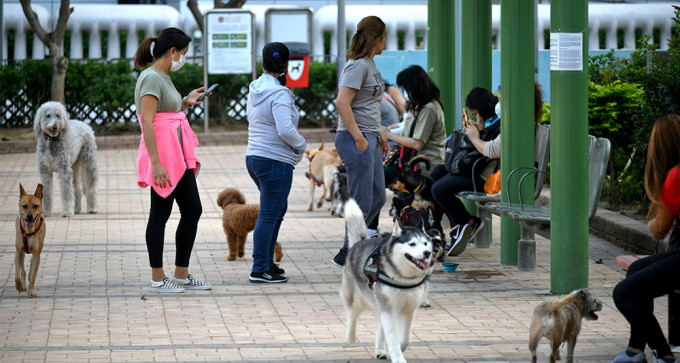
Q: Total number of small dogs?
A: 2